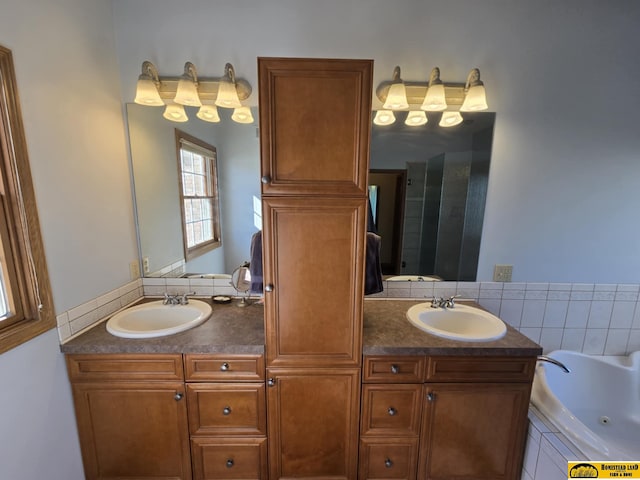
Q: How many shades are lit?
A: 6